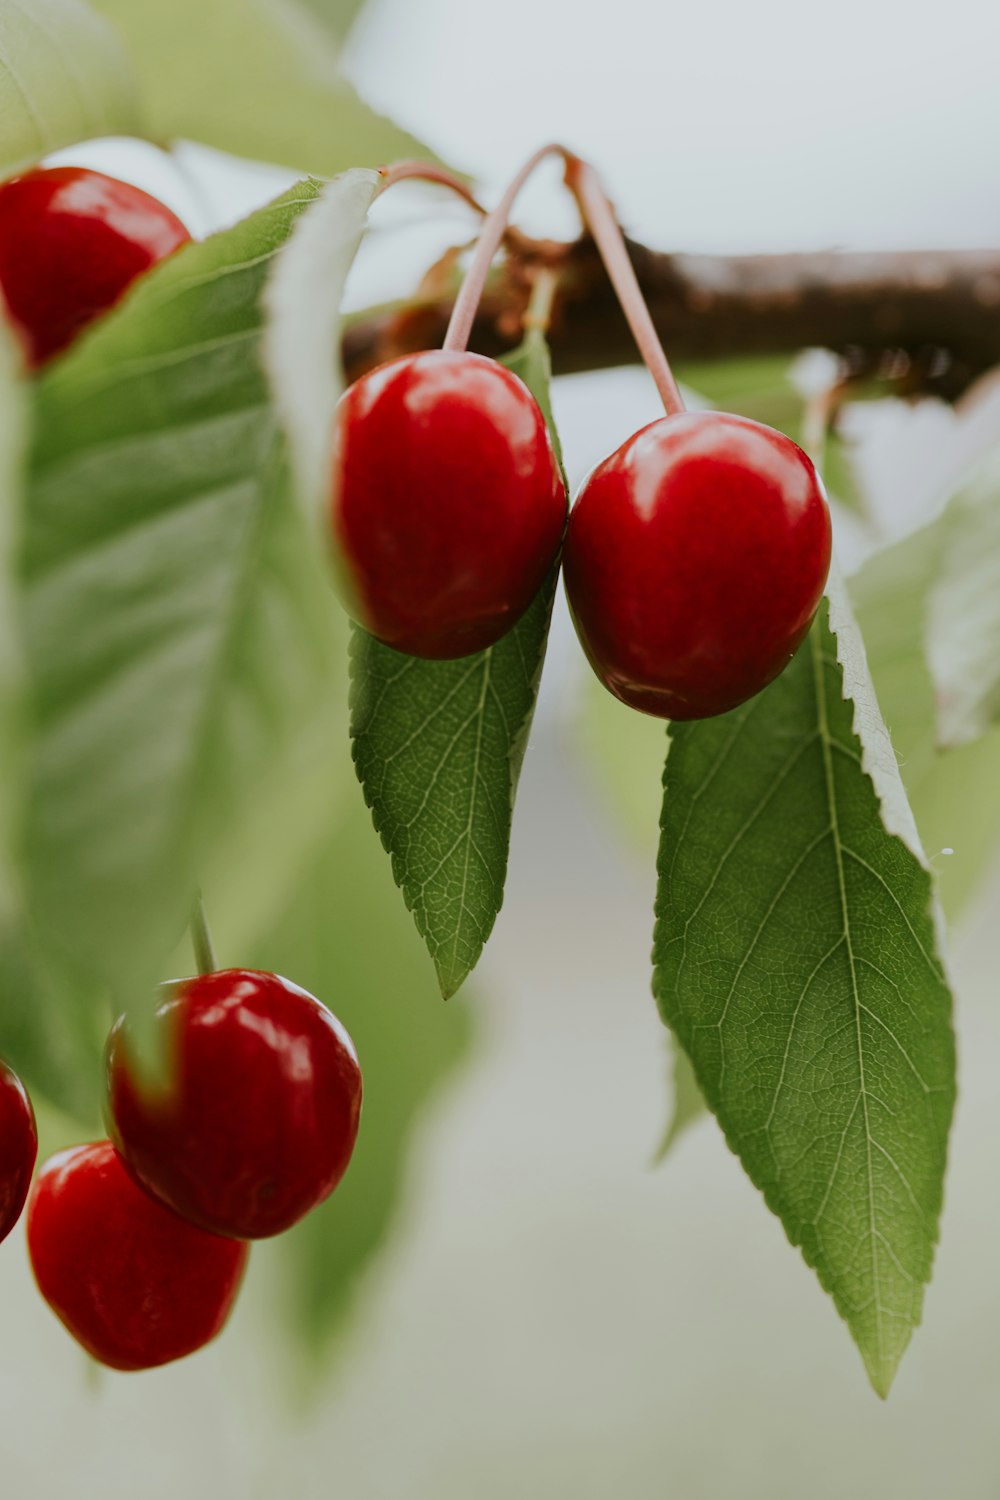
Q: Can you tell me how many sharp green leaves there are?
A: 2